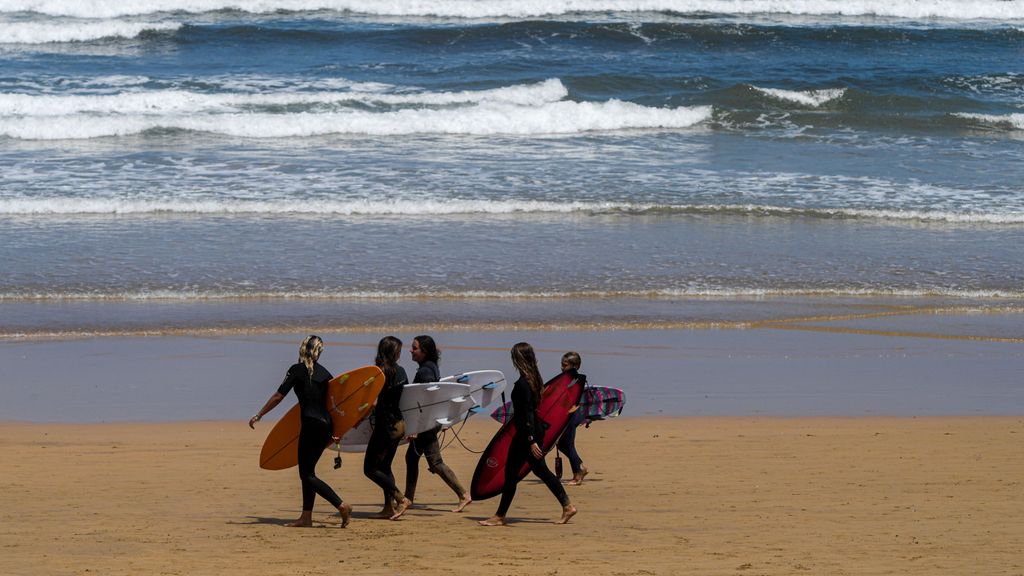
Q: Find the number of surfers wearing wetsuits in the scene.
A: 5